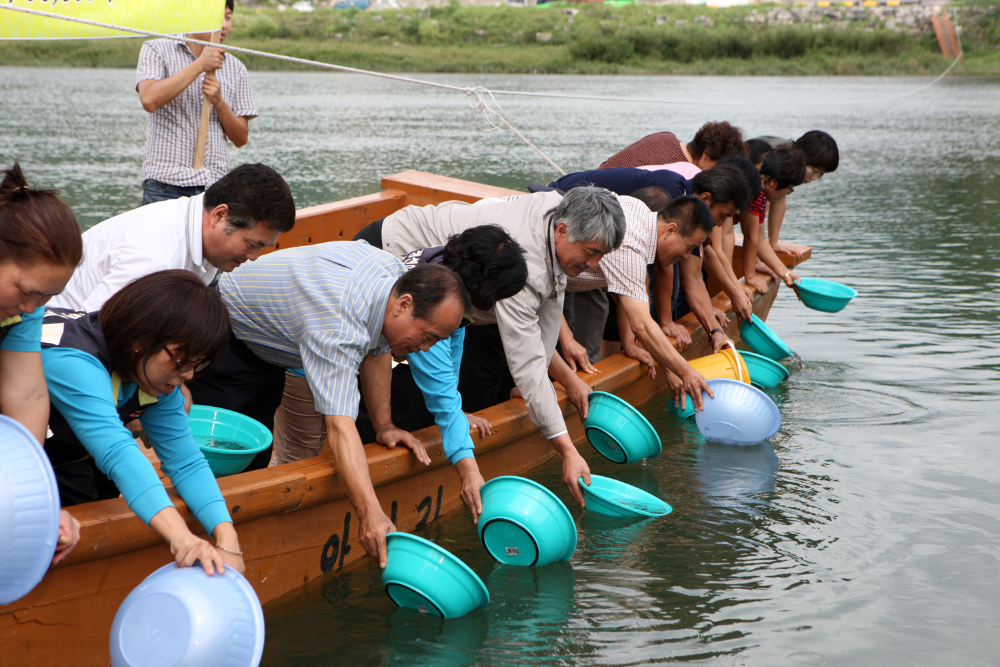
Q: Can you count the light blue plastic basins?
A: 3